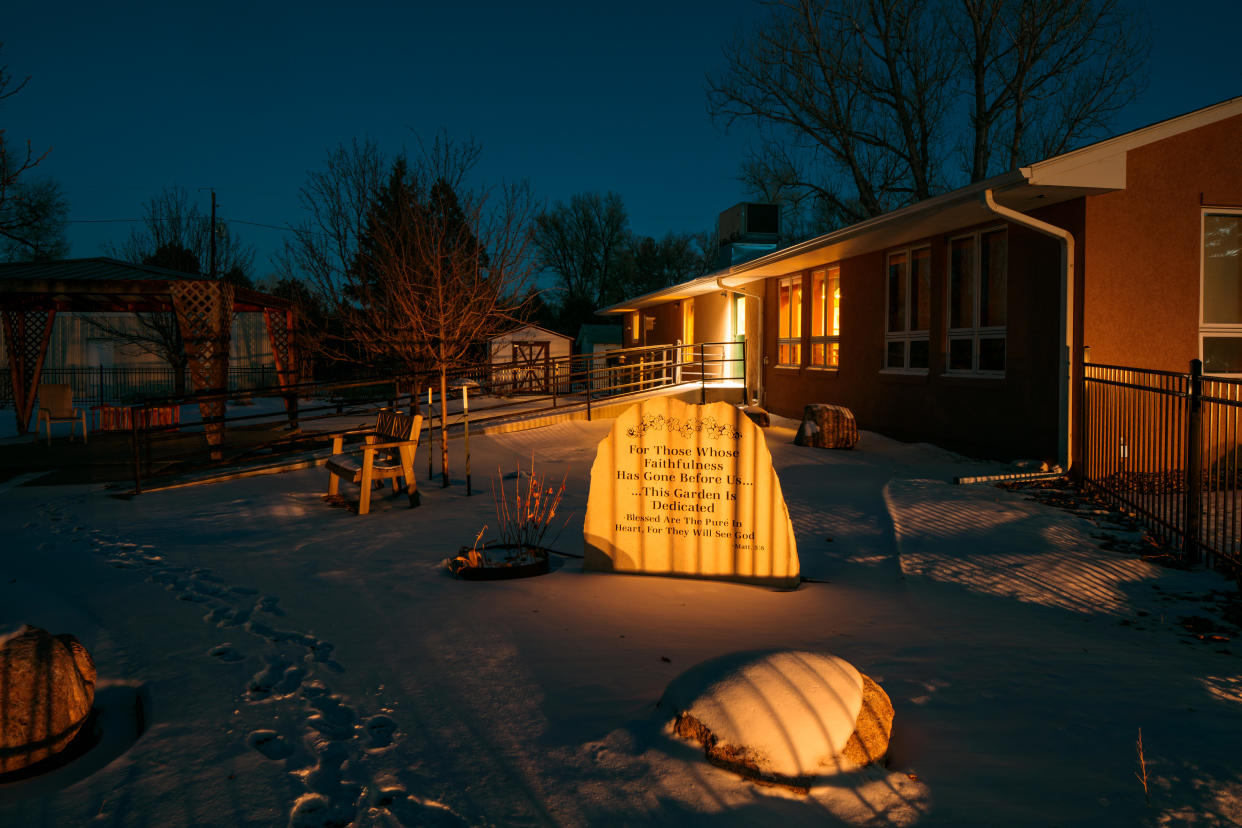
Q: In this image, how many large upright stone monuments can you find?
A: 1